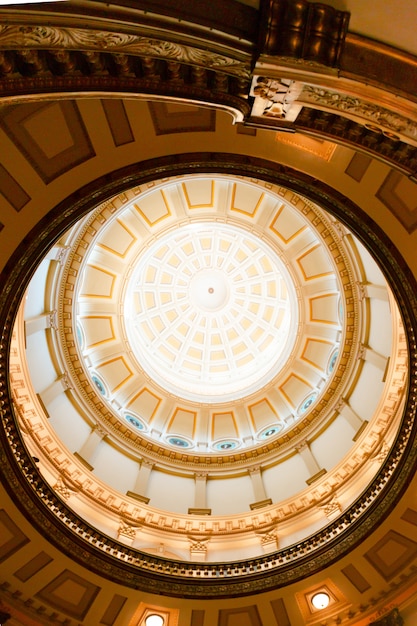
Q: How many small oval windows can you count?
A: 9